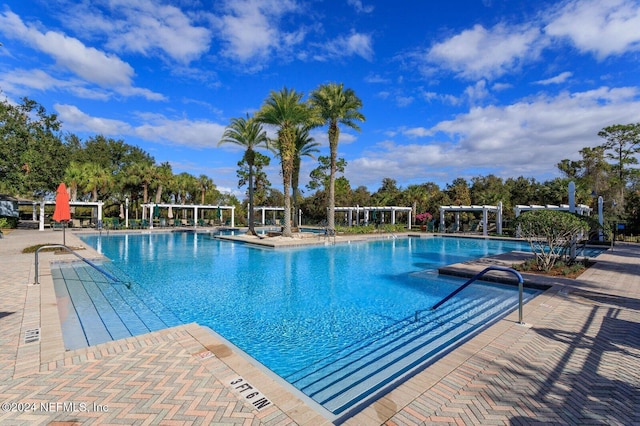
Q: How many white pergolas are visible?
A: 6